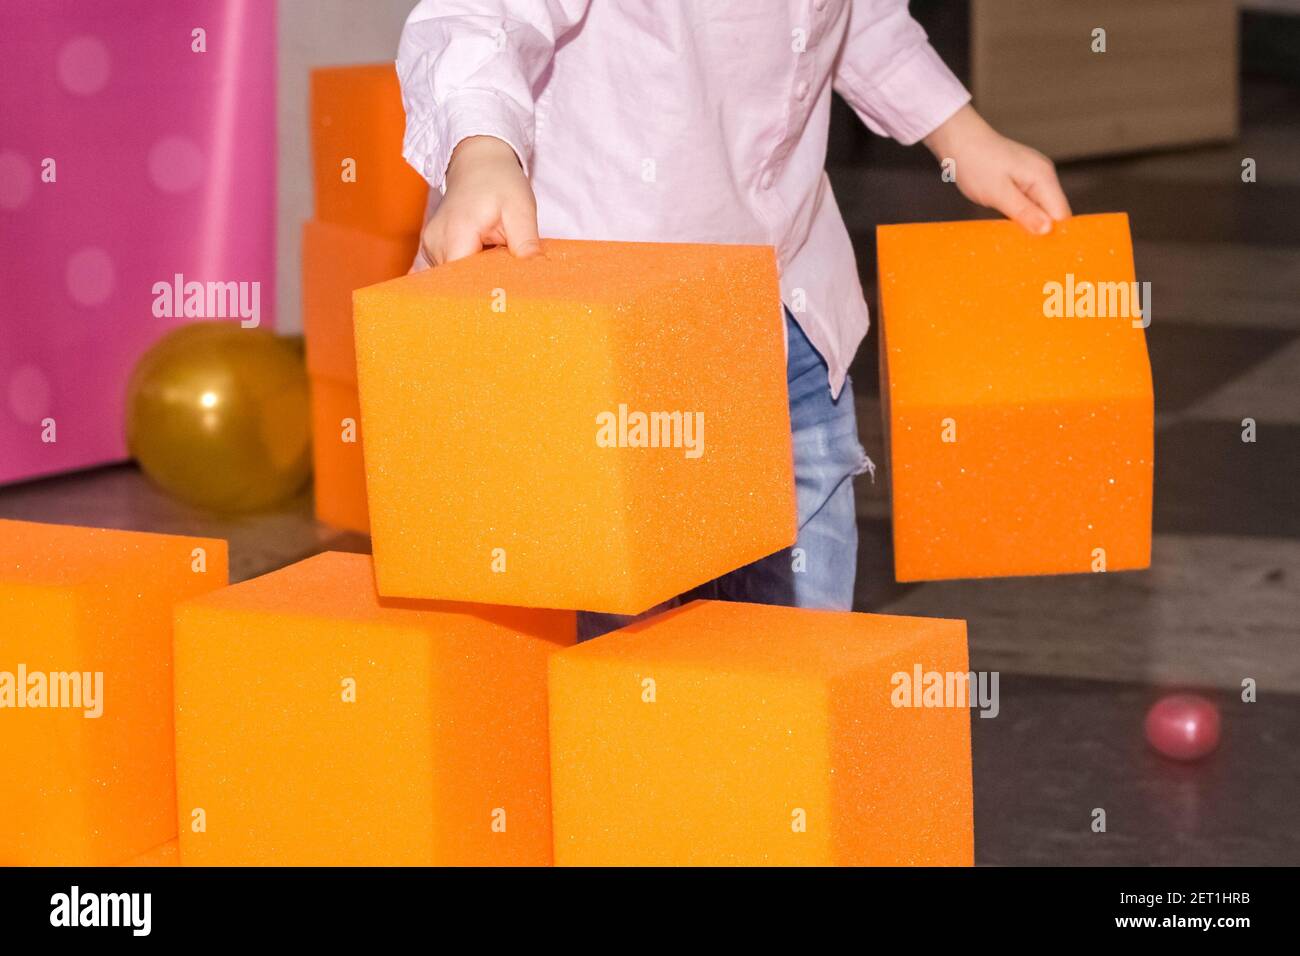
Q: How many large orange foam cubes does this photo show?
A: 8